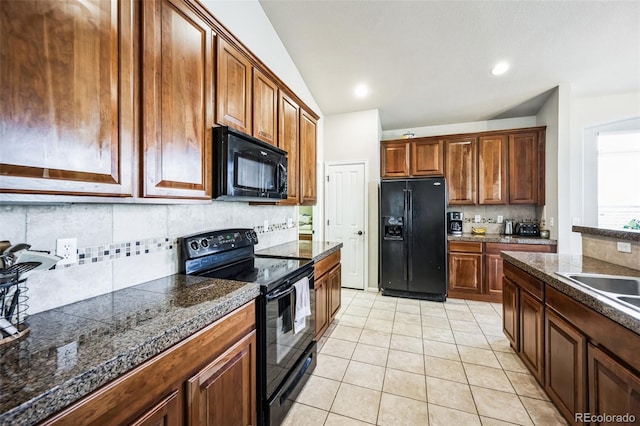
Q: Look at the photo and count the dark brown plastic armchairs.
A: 0